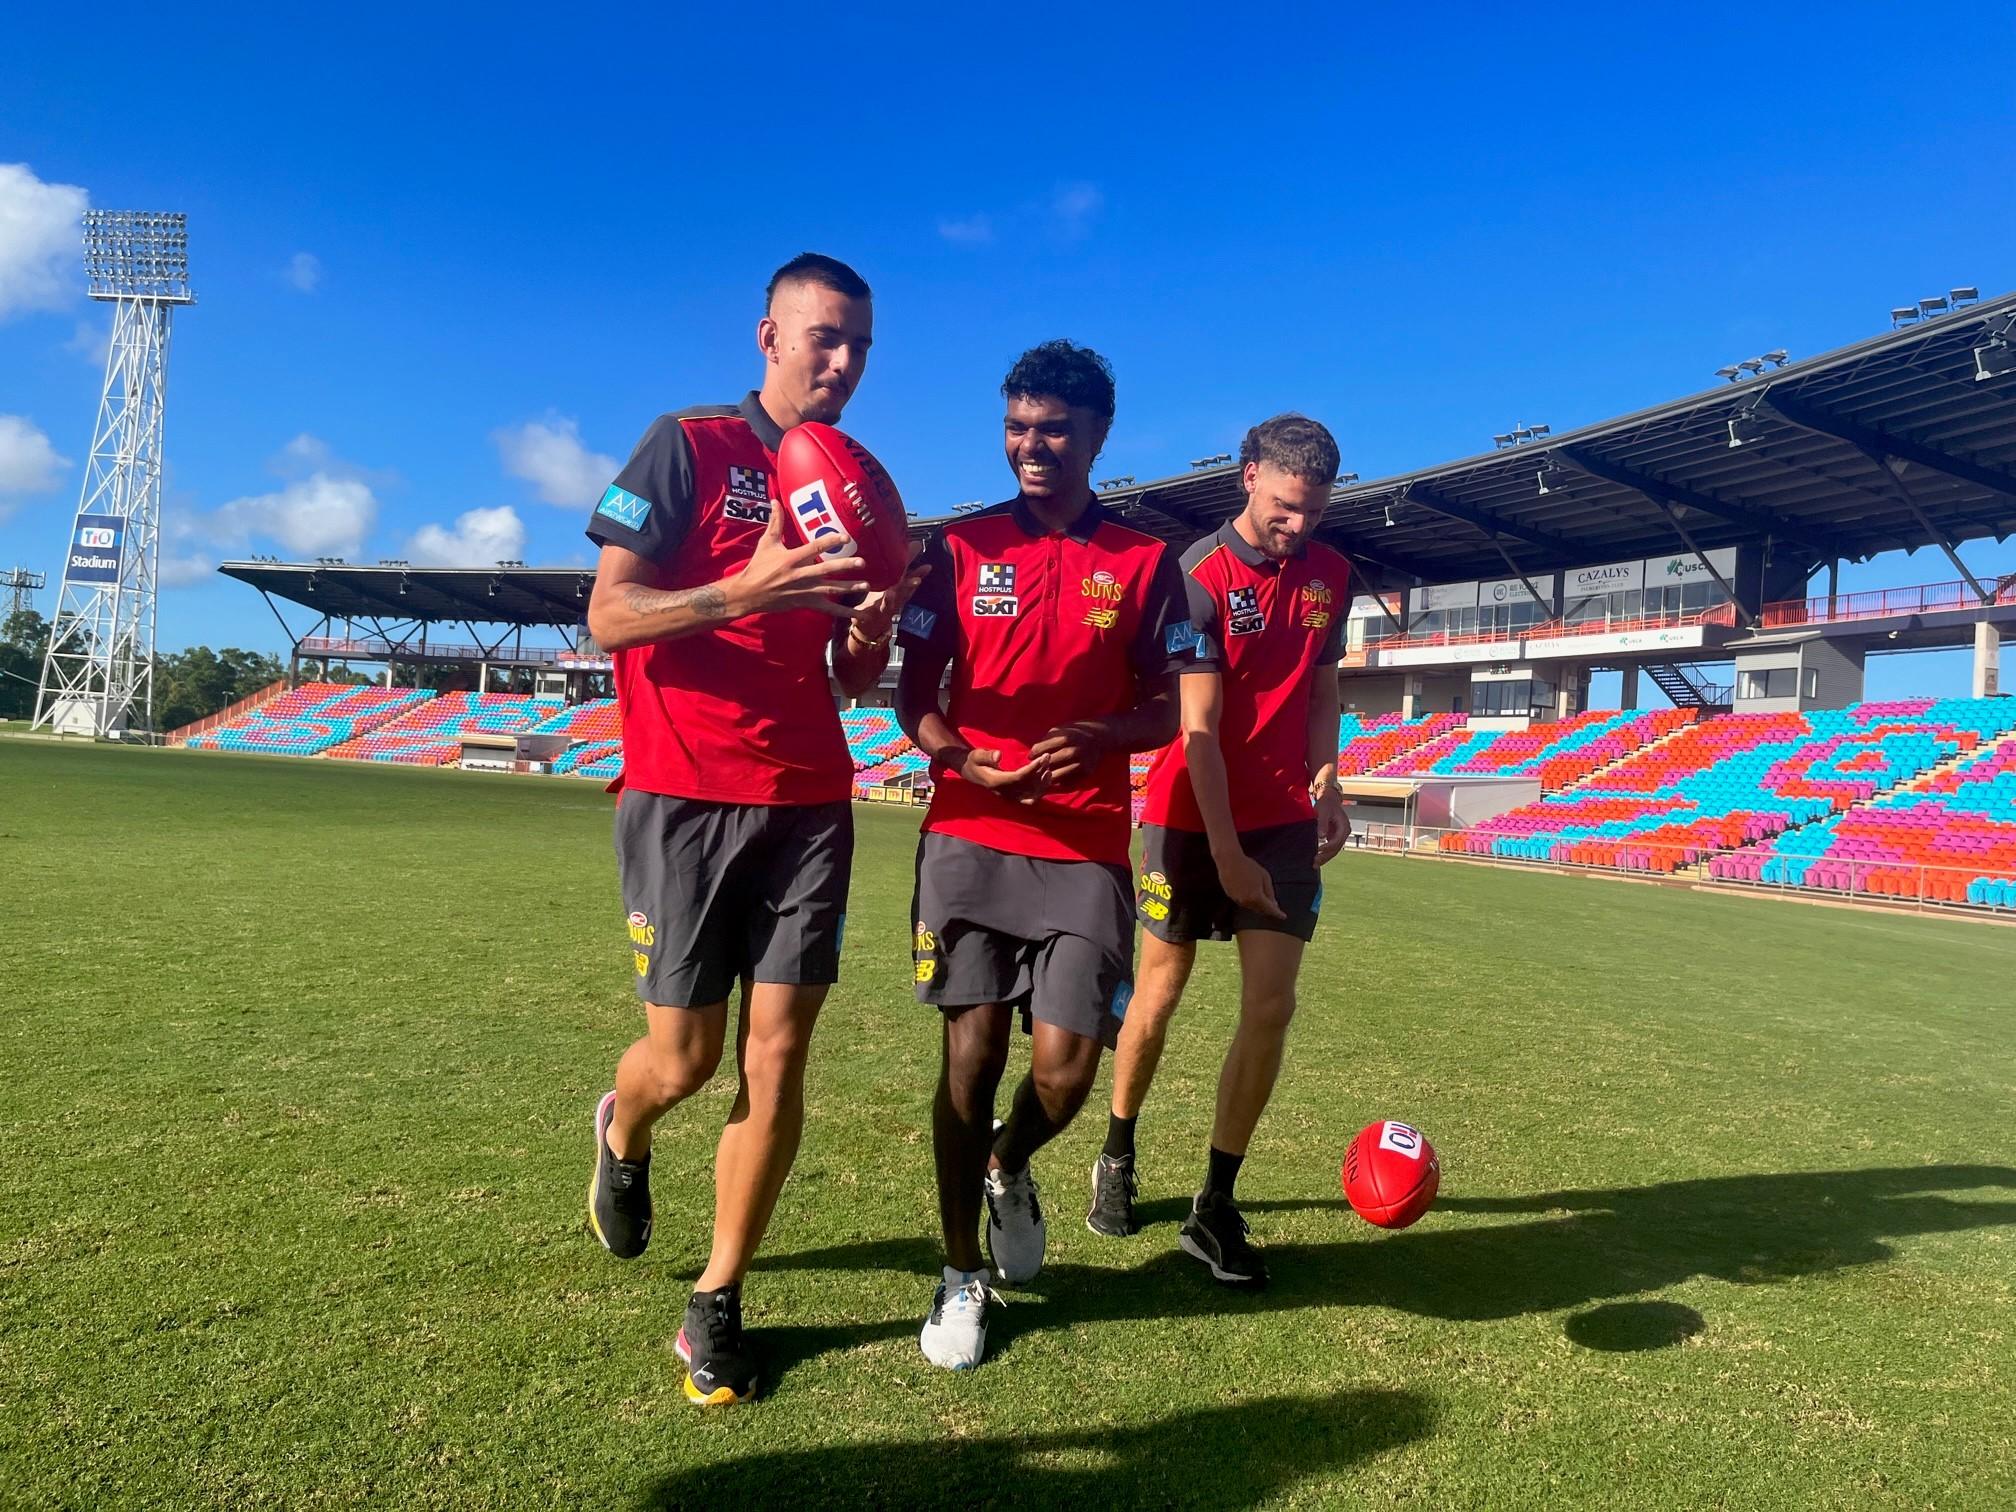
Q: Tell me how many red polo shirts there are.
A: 3